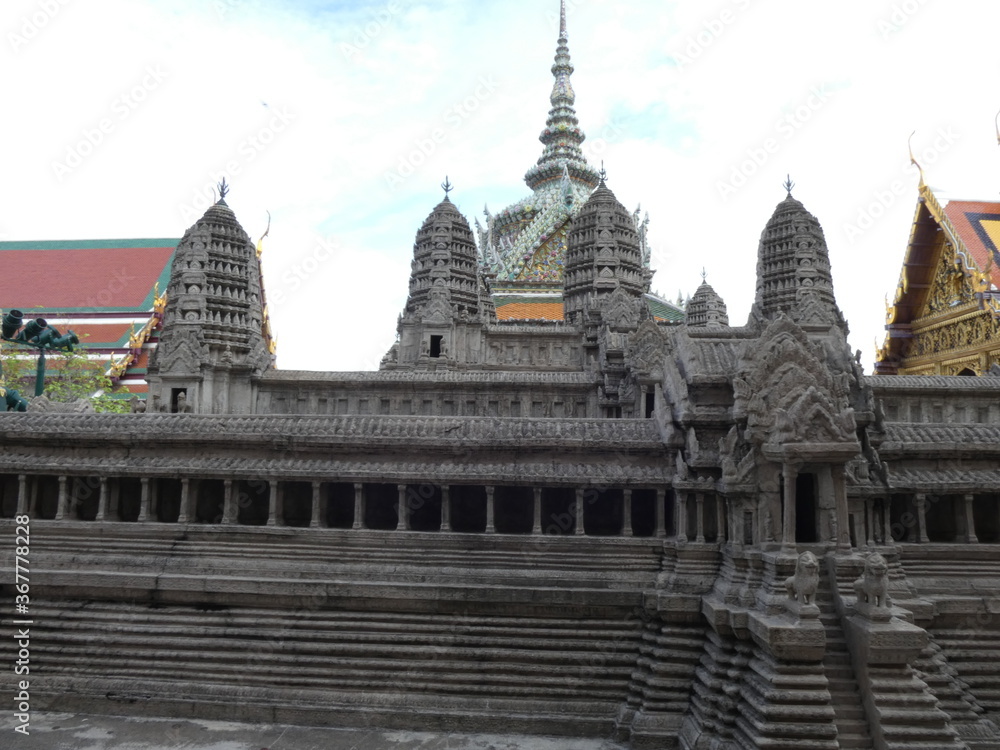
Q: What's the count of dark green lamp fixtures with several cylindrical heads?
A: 1